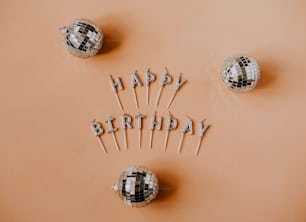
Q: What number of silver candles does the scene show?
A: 13